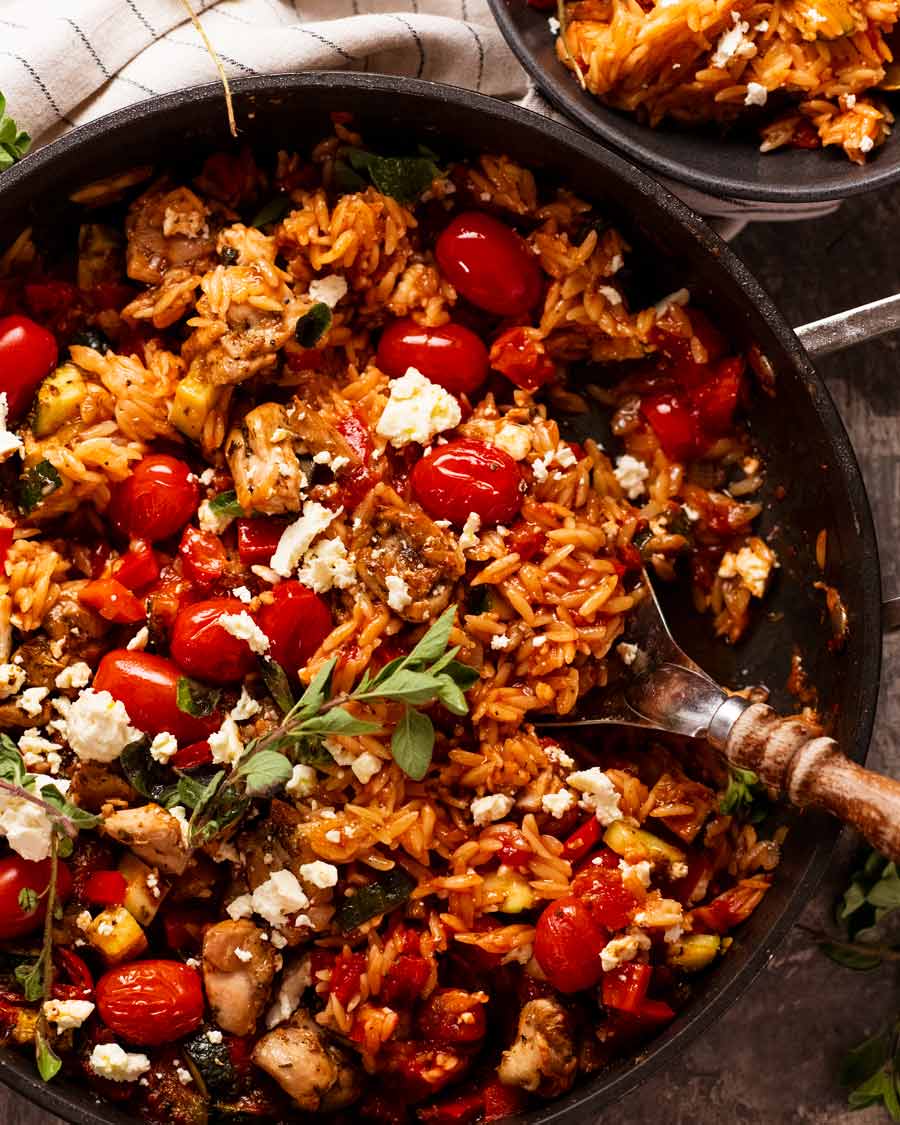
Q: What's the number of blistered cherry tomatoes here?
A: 11